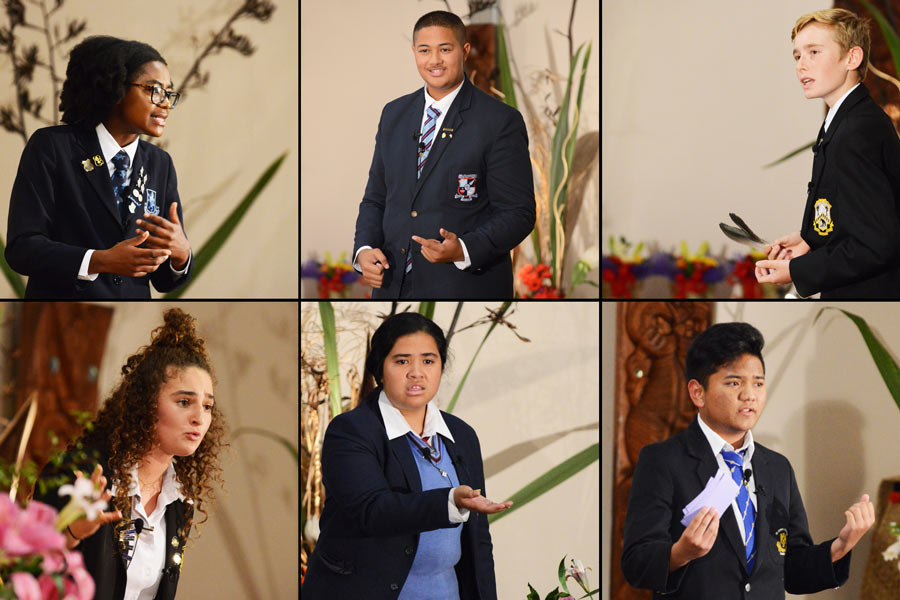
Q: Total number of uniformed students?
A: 6